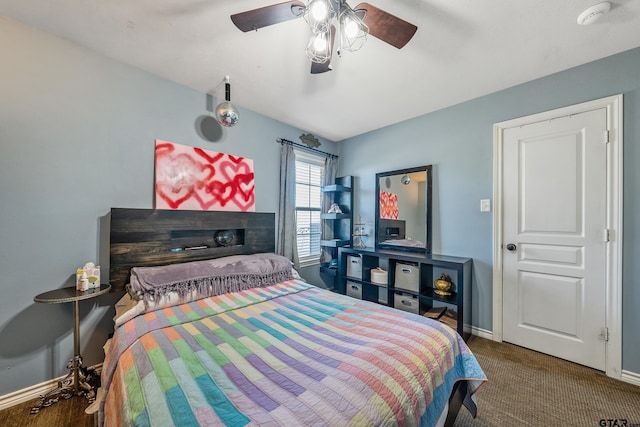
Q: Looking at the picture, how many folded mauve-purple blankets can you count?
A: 1